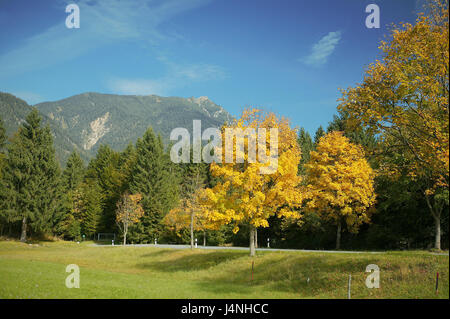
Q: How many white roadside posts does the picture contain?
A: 4